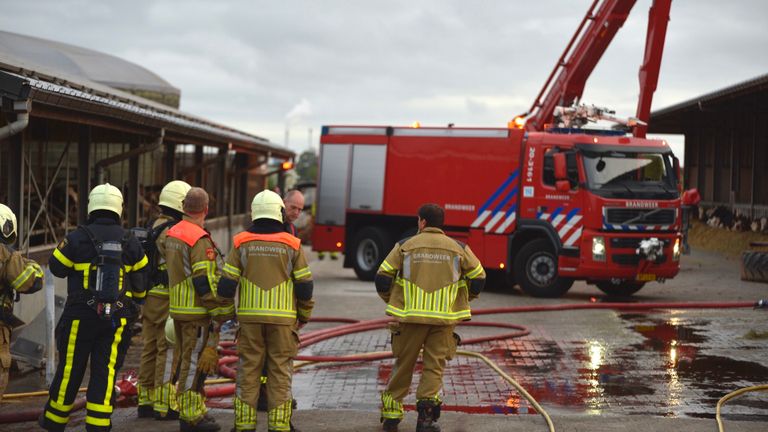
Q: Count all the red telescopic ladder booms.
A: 2